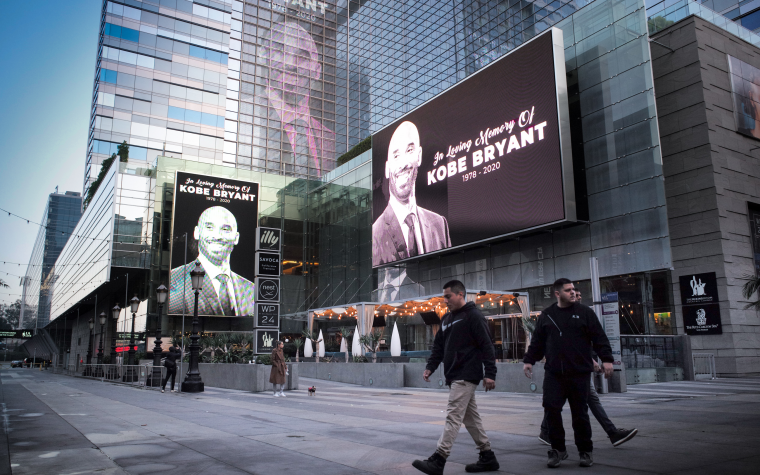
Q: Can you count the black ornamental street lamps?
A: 6